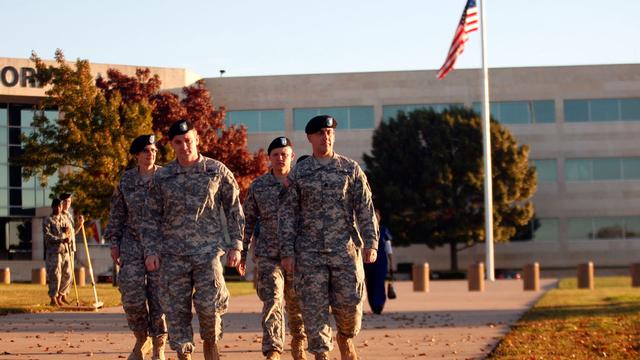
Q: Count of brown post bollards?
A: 8